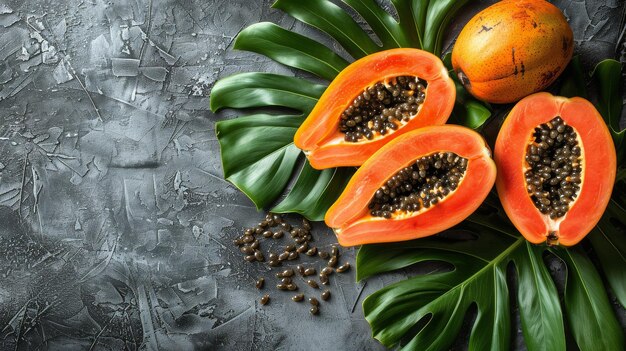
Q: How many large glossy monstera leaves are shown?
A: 2